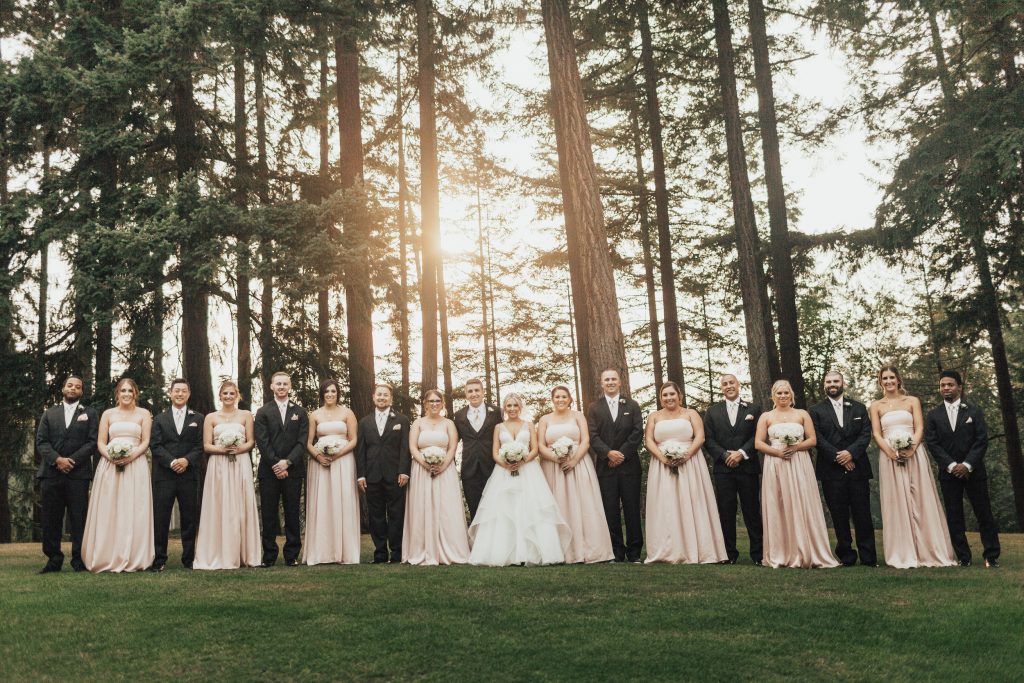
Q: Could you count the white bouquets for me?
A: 9